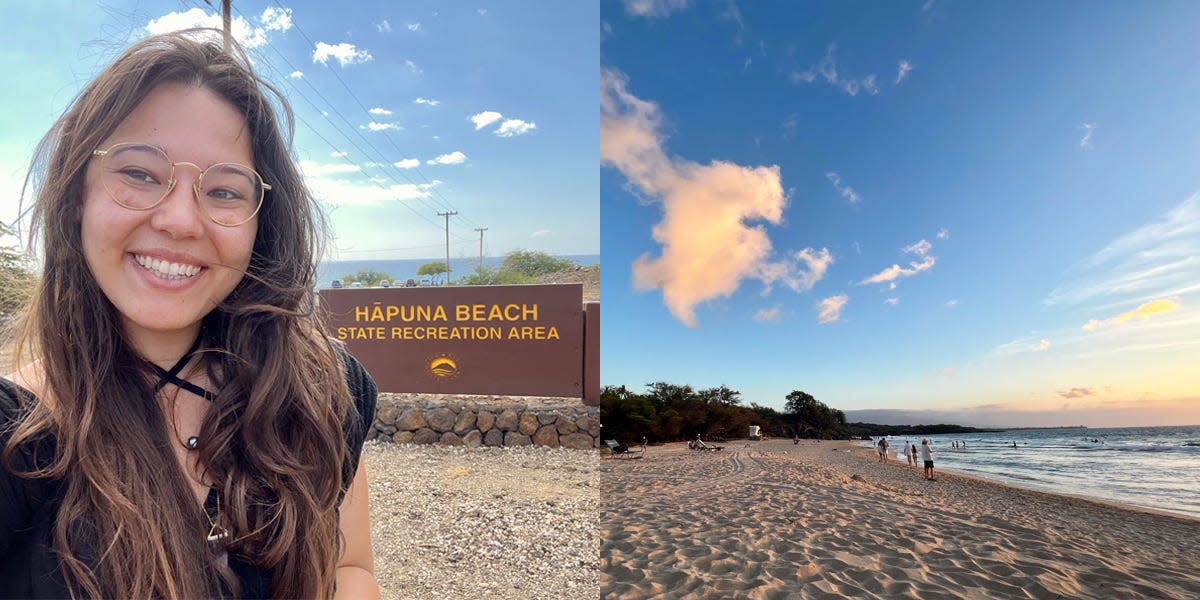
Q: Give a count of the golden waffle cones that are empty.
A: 0